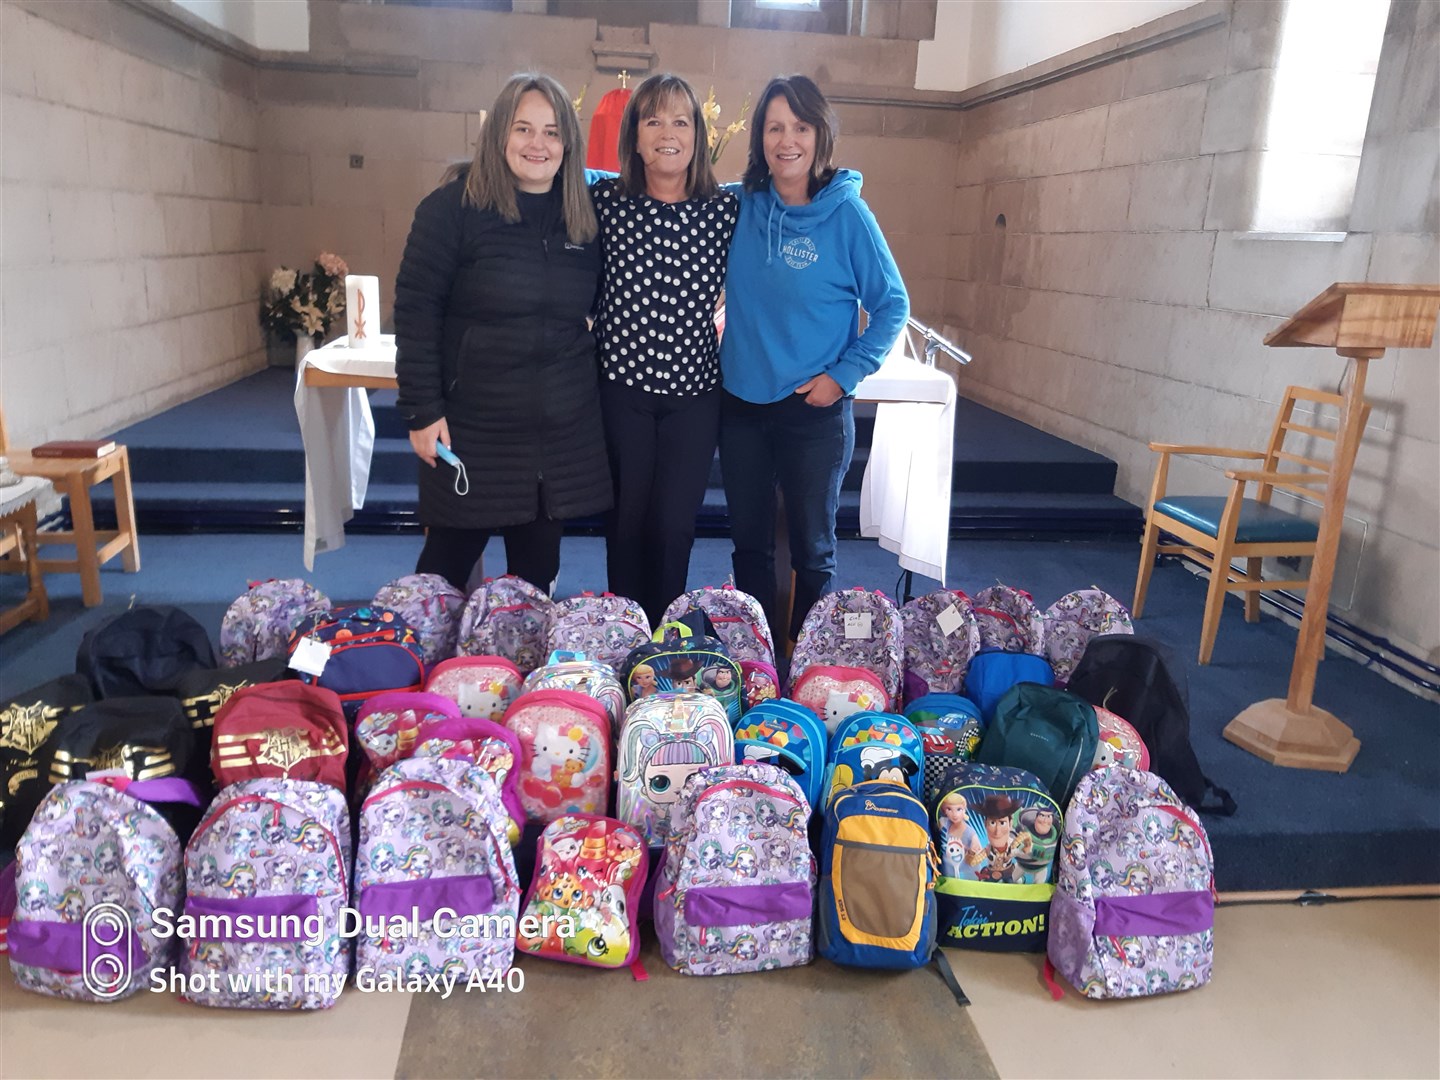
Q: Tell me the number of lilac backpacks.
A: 14